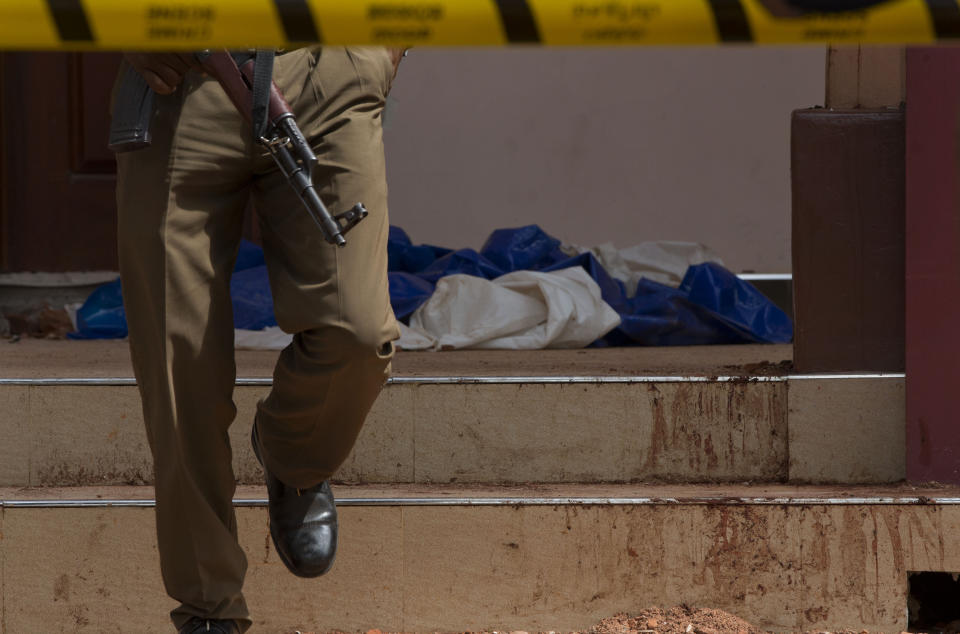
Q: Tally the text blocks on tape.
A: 4